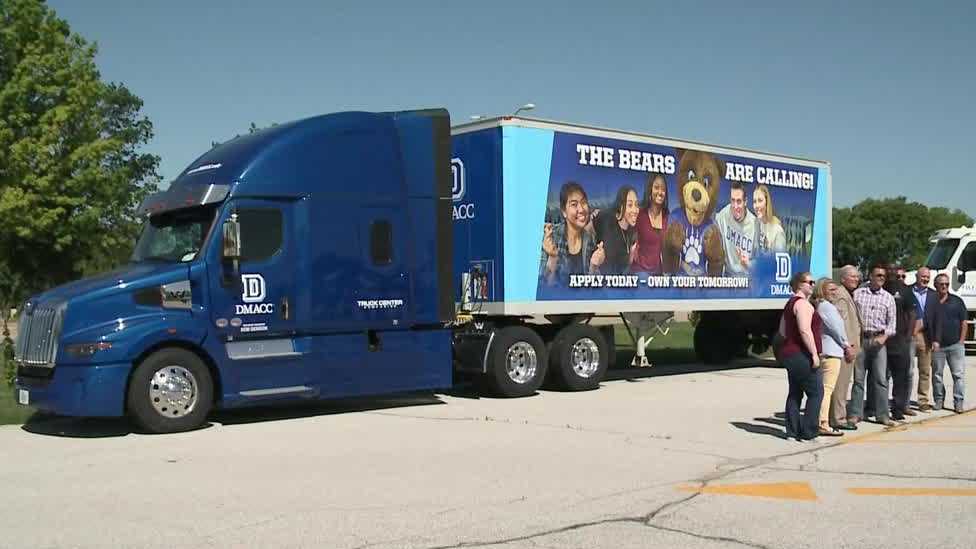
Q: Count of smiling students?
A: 5